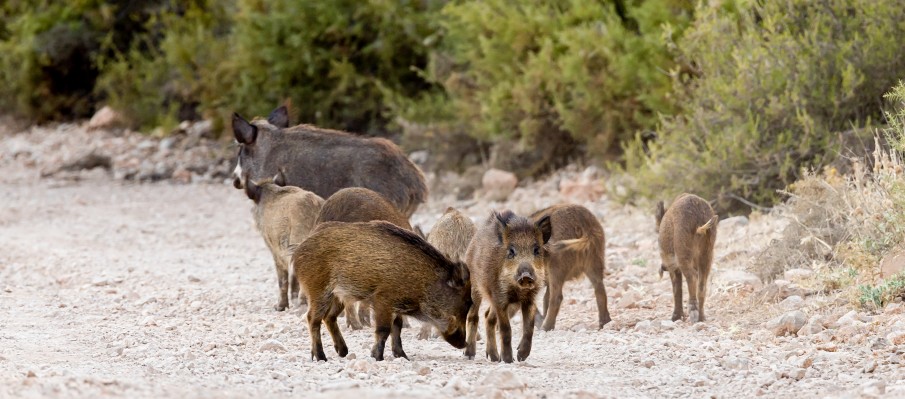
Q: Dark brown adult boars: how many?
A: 1